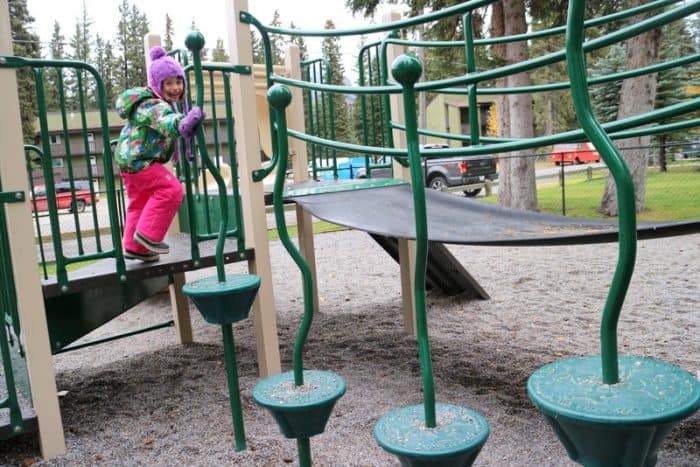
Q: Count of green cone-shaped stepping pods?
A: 4